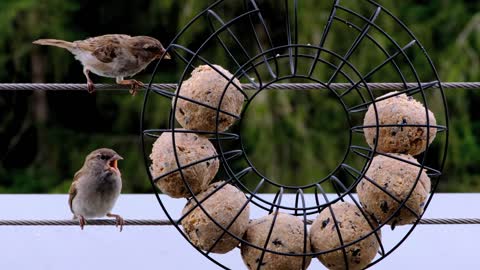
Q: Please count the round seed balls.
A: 7